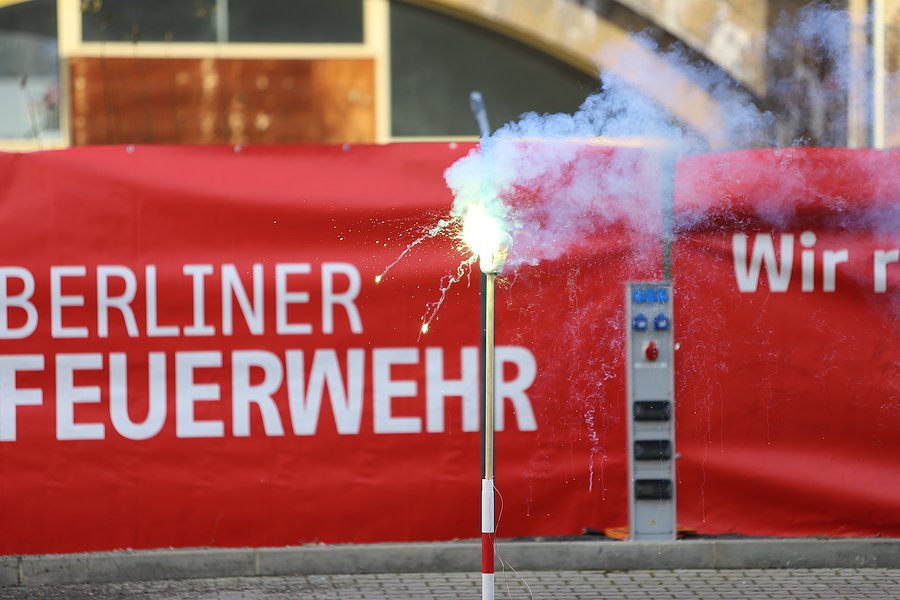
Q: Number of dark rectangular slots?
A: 3